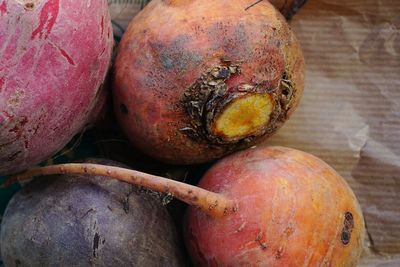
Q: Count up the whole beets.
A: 4